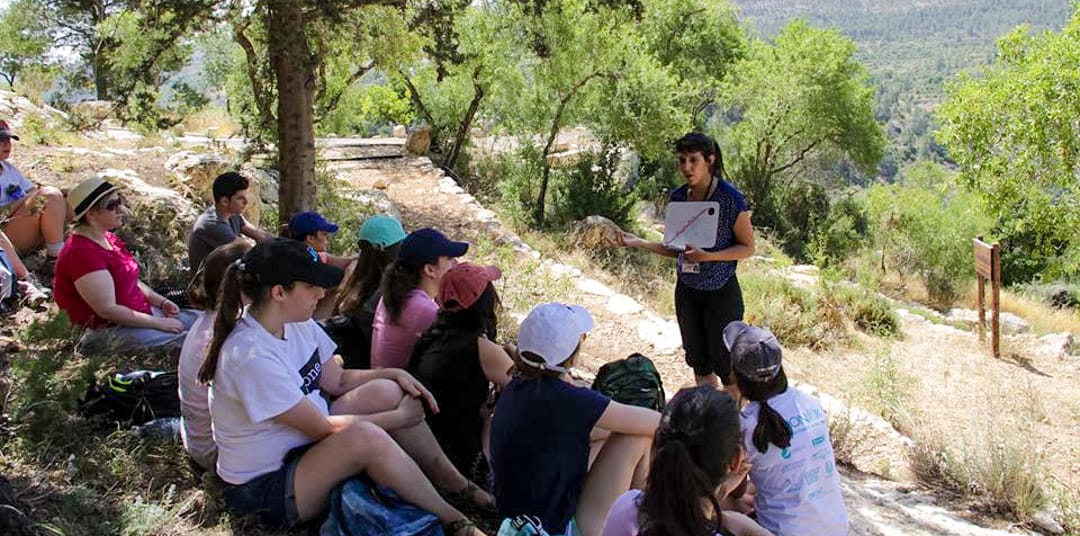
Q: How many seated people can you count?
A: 12